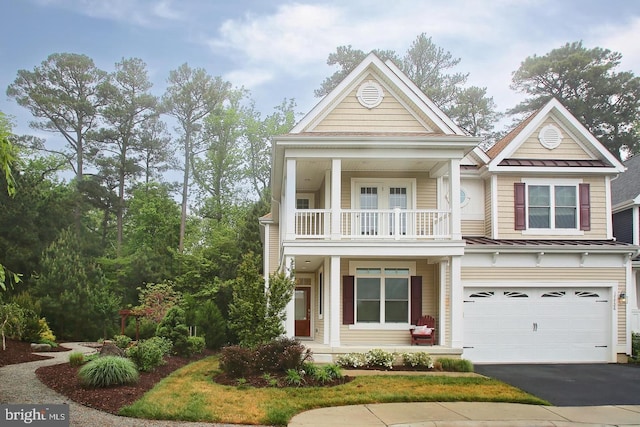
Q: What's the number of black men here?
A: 0